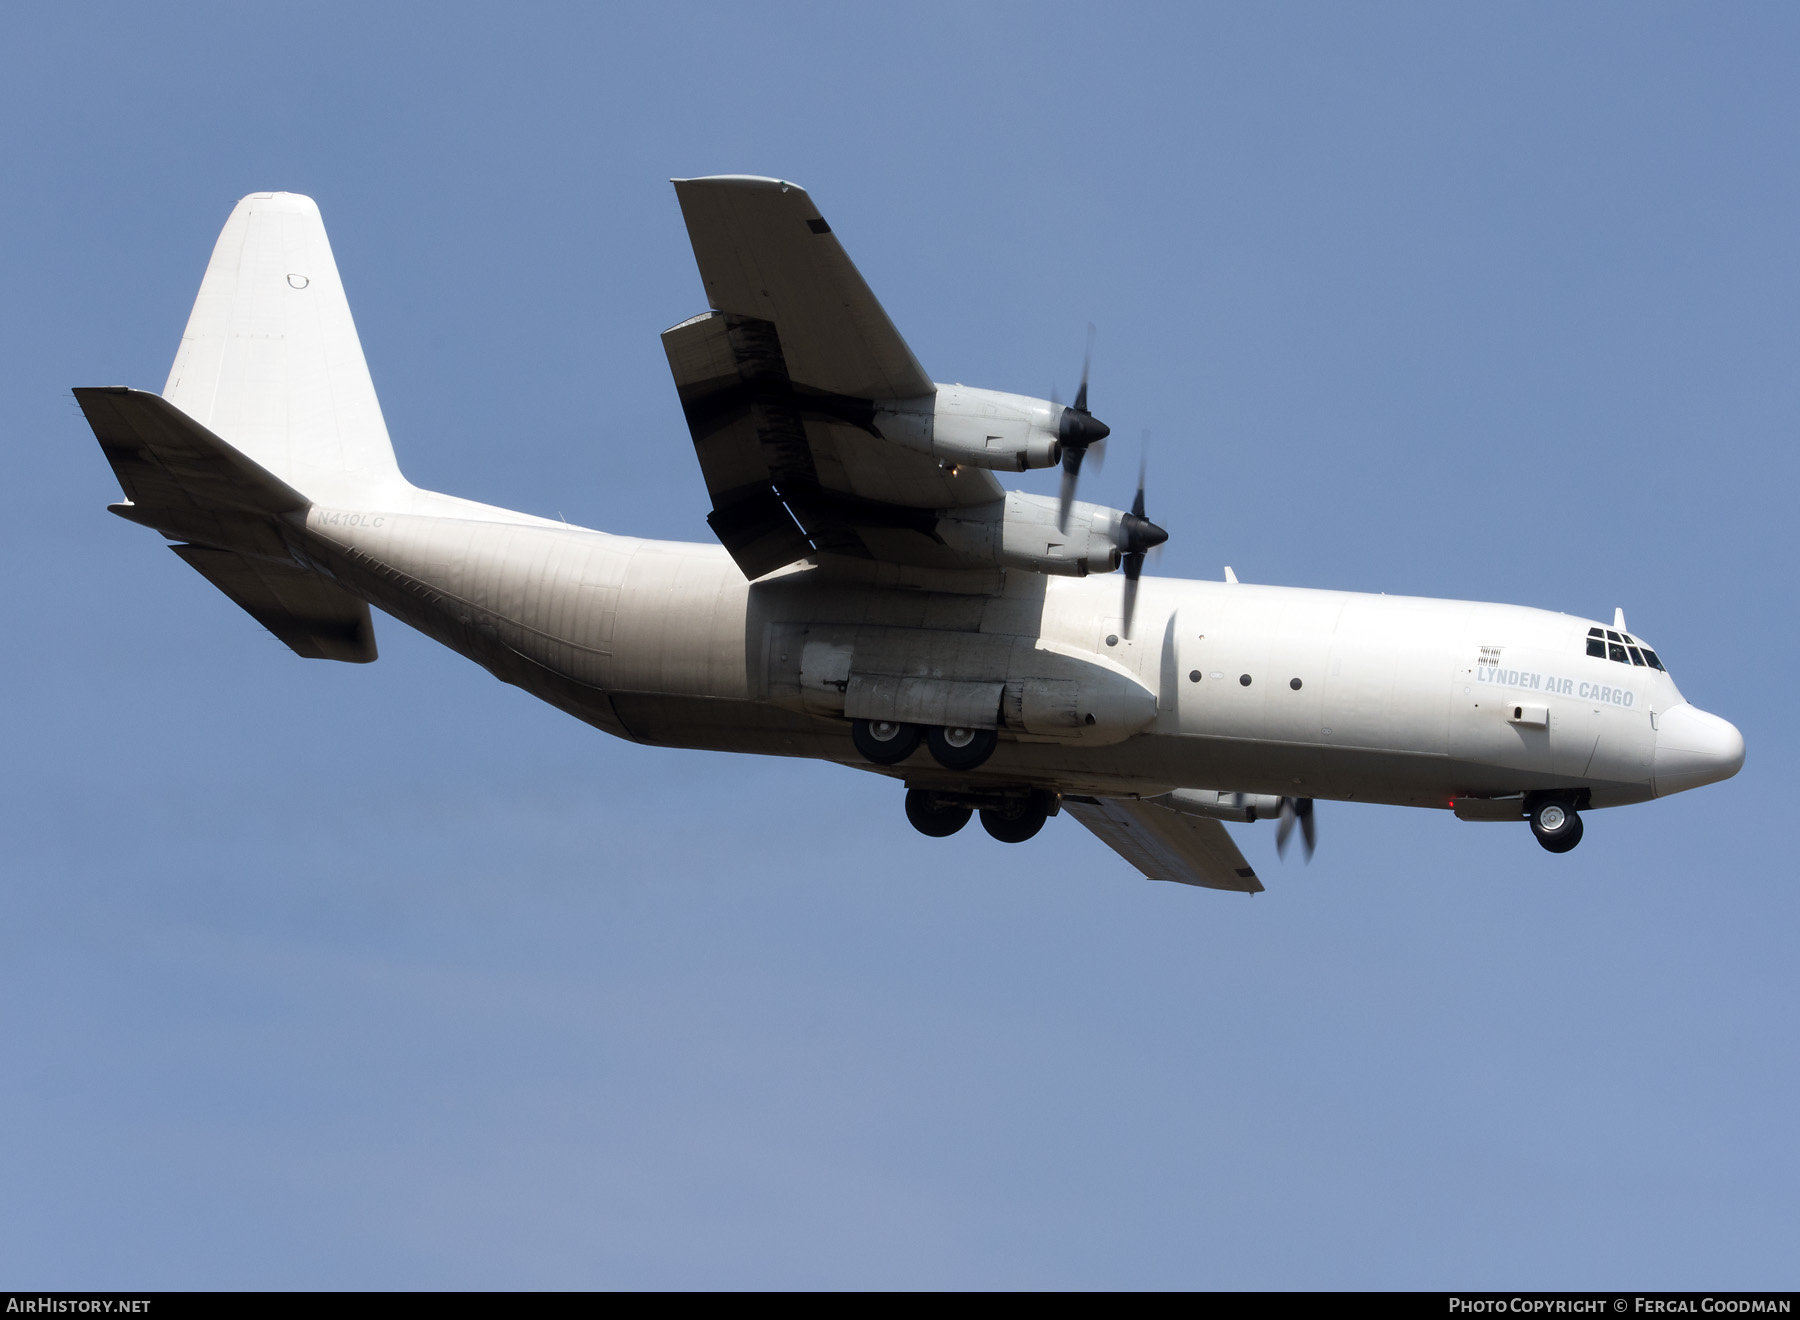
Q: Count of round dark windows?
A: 4